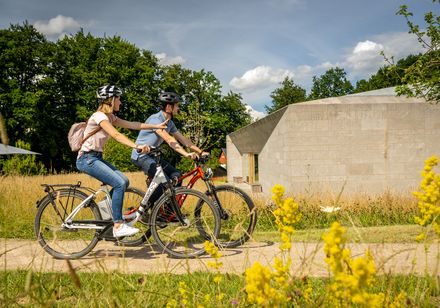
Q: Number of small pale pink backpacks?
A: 1